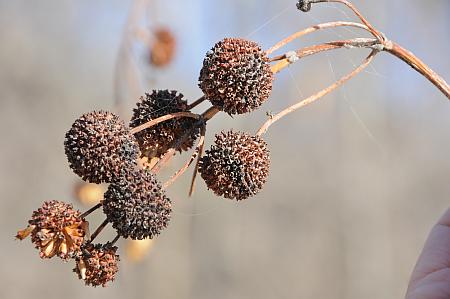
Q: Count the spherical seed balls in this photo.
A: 7